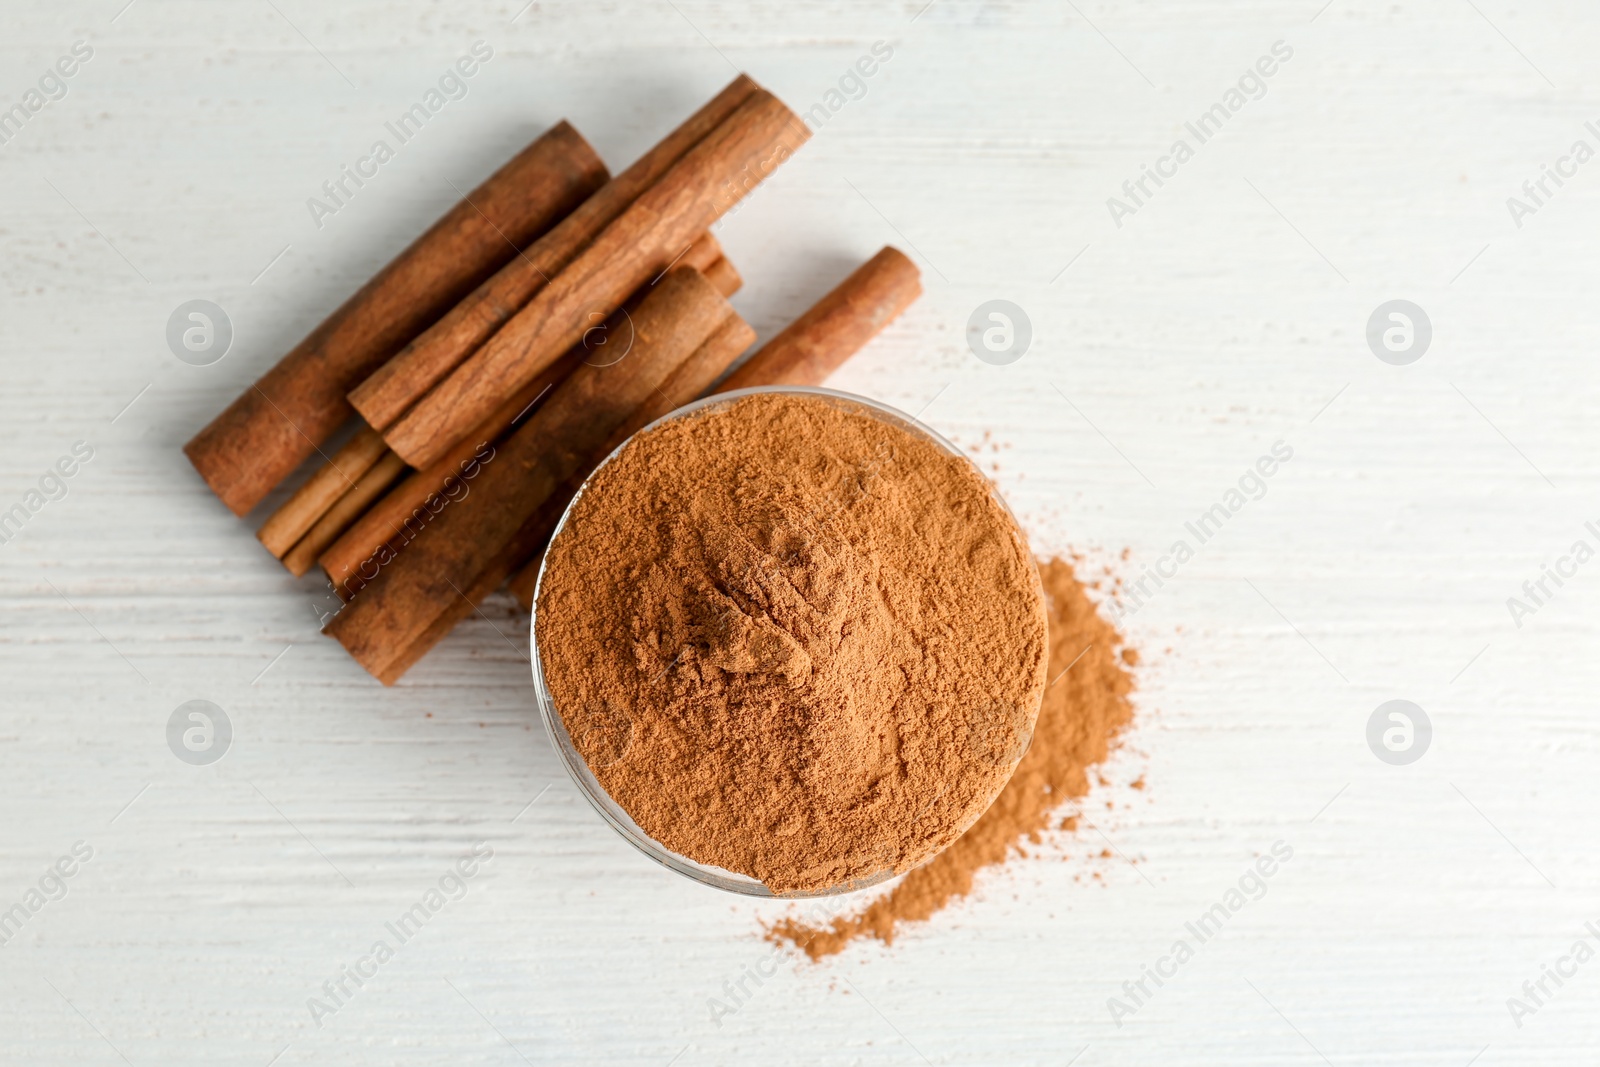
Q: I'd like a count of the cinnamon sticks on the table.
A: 6